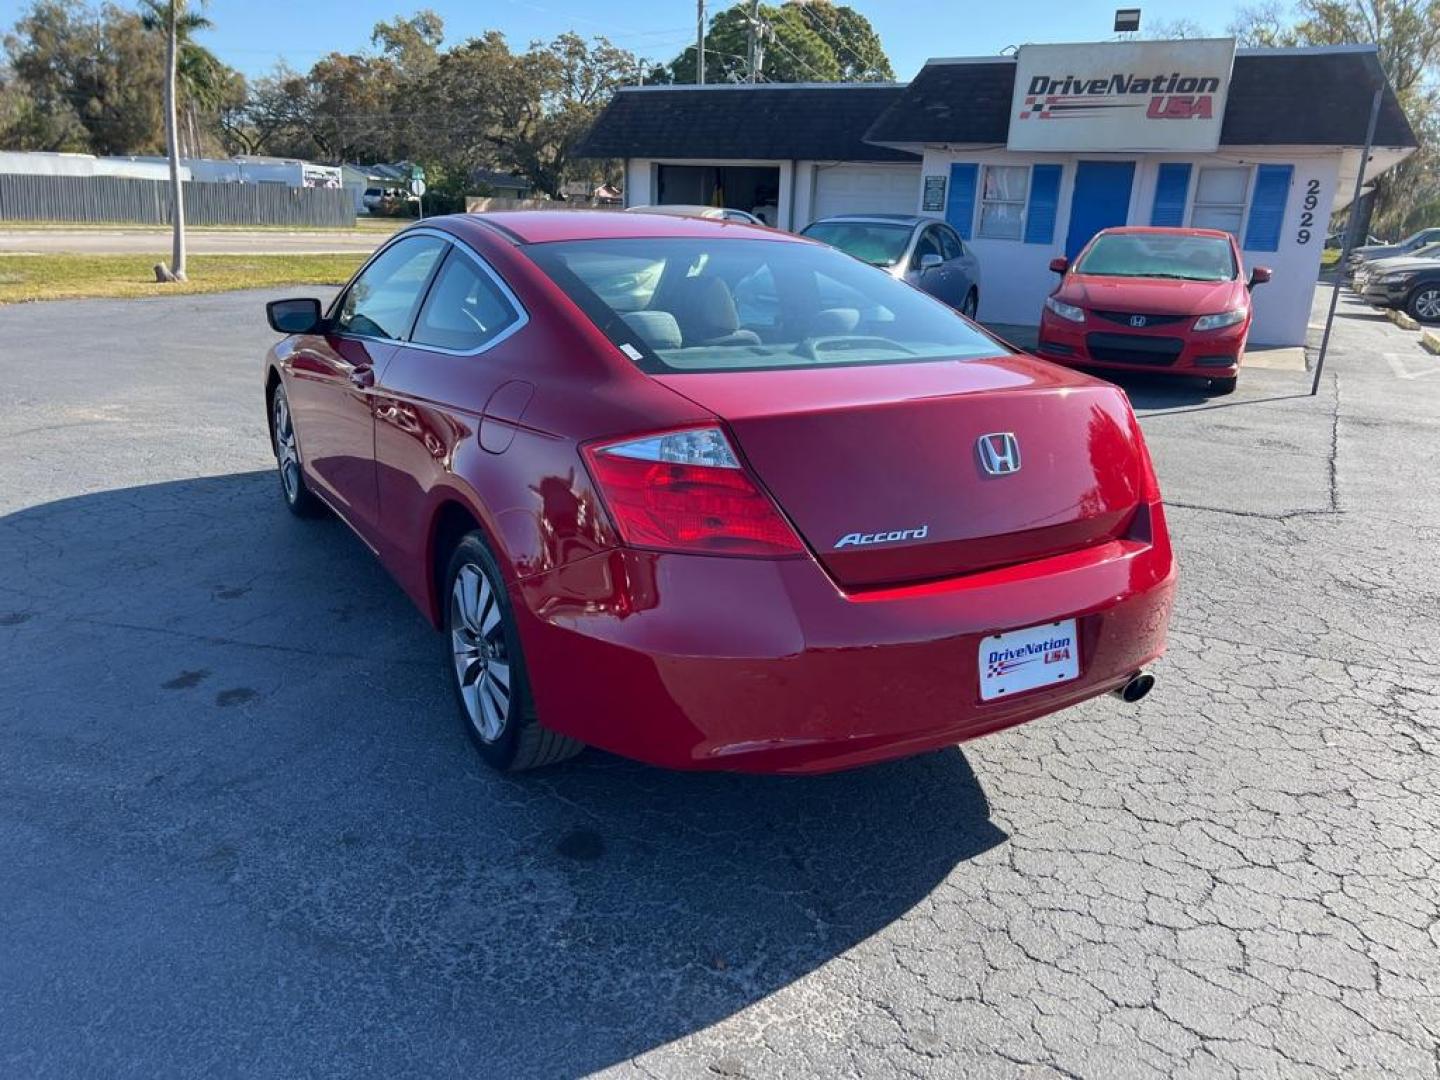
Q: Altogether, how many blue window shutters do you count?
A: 4